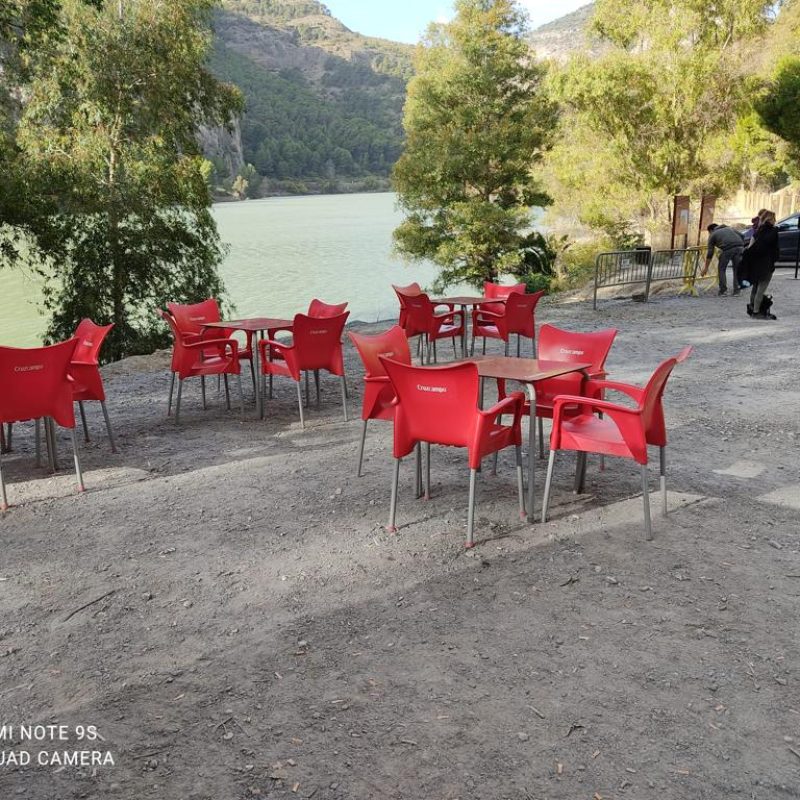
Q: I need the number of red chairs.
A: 14